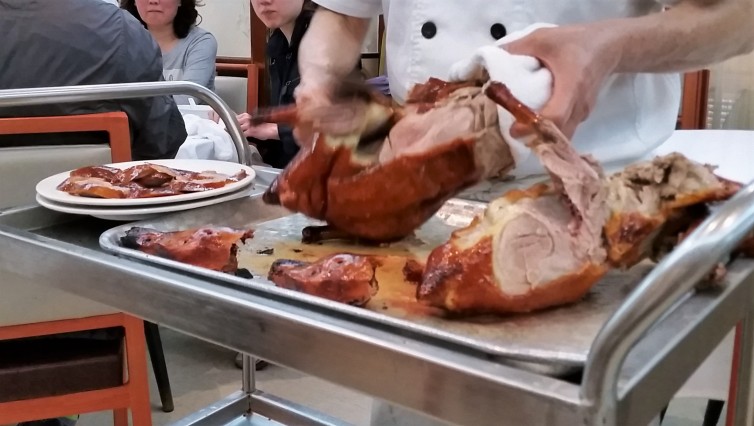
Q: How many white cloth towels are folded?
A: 1